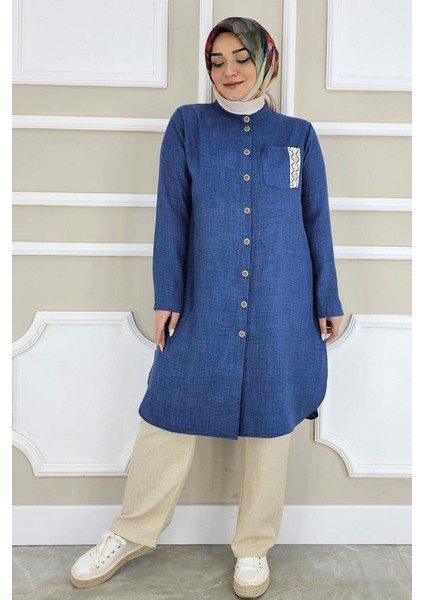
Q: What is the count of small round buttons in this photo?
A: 9